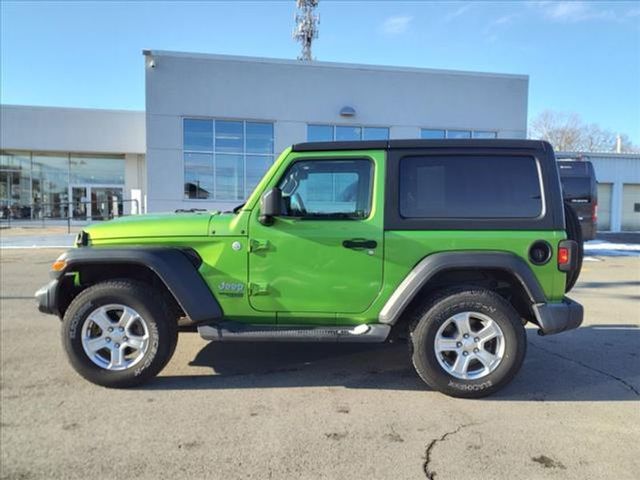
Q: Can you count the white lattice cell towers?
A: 1